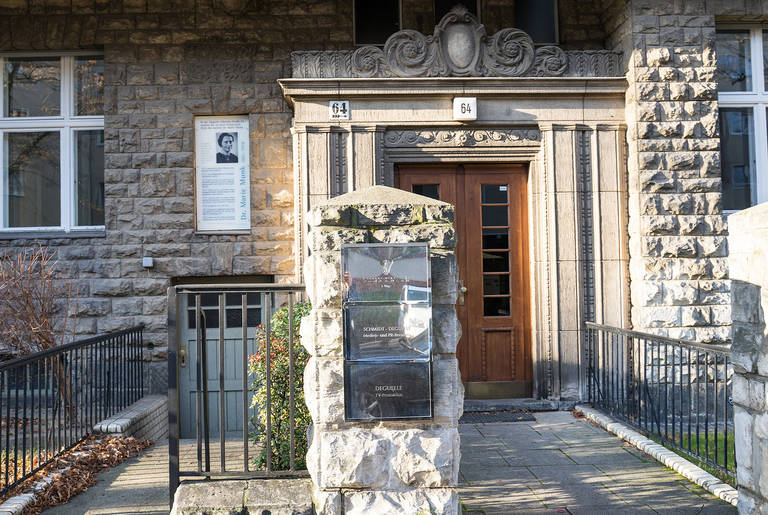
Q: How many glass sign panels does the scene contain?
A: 3